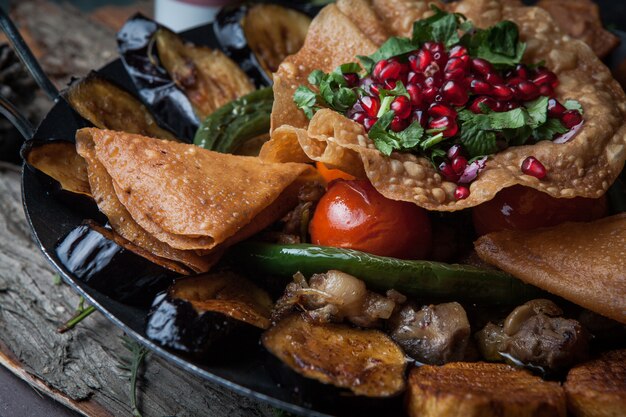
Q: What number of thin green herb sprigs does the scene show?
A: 2